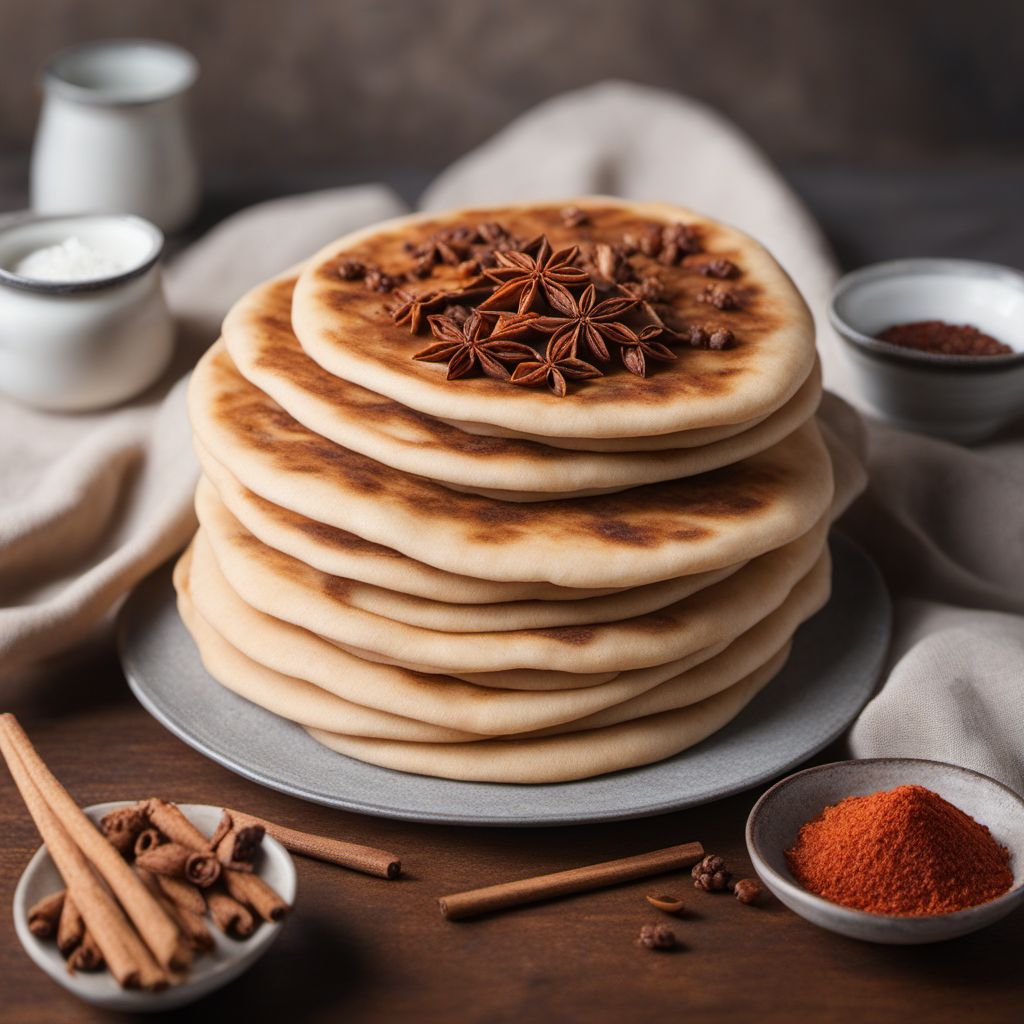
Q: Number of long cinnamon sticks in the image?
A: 4